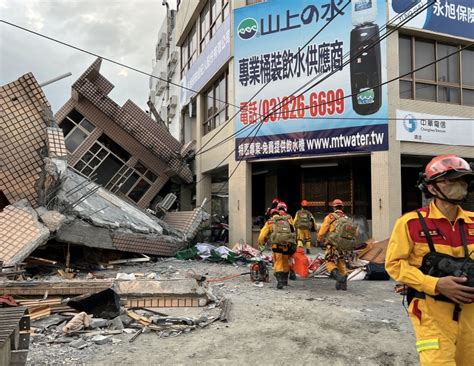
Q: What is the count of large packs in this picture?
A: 3